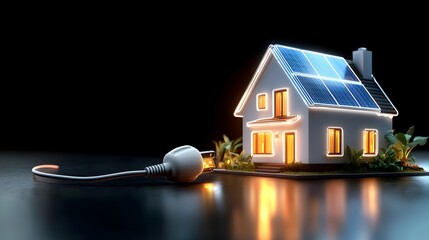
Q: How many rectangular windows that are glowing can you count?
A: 5